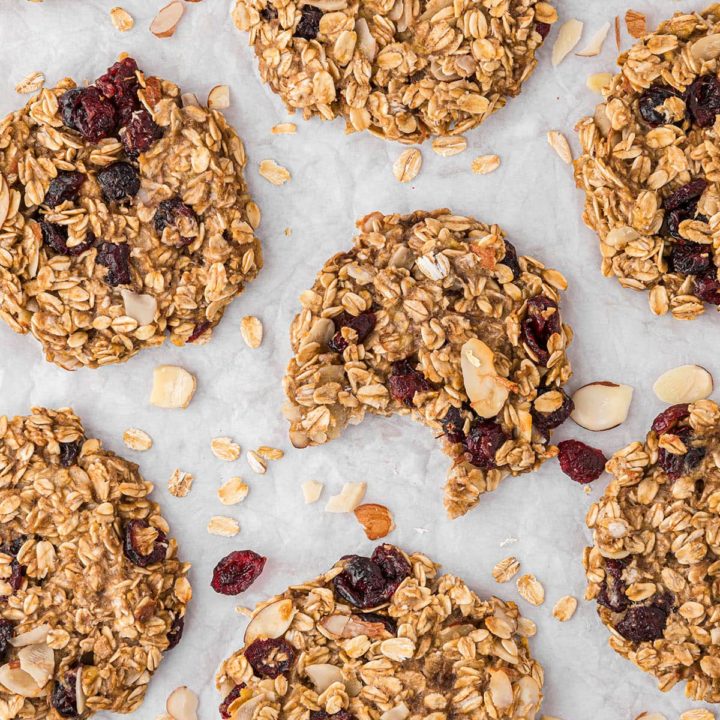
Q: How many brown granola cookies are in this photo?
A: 7